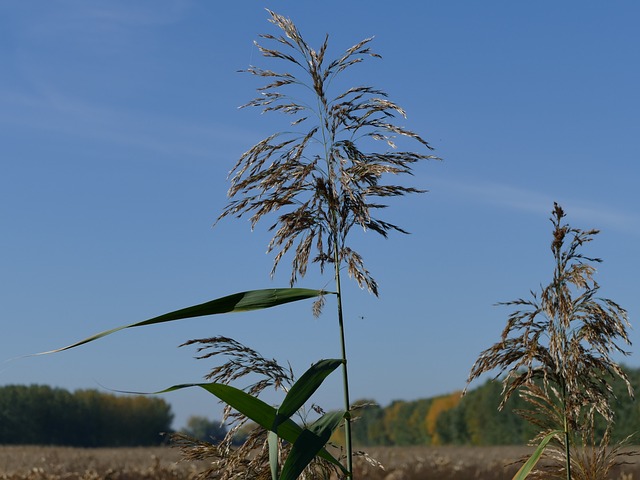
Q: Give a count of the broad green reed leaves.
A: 5